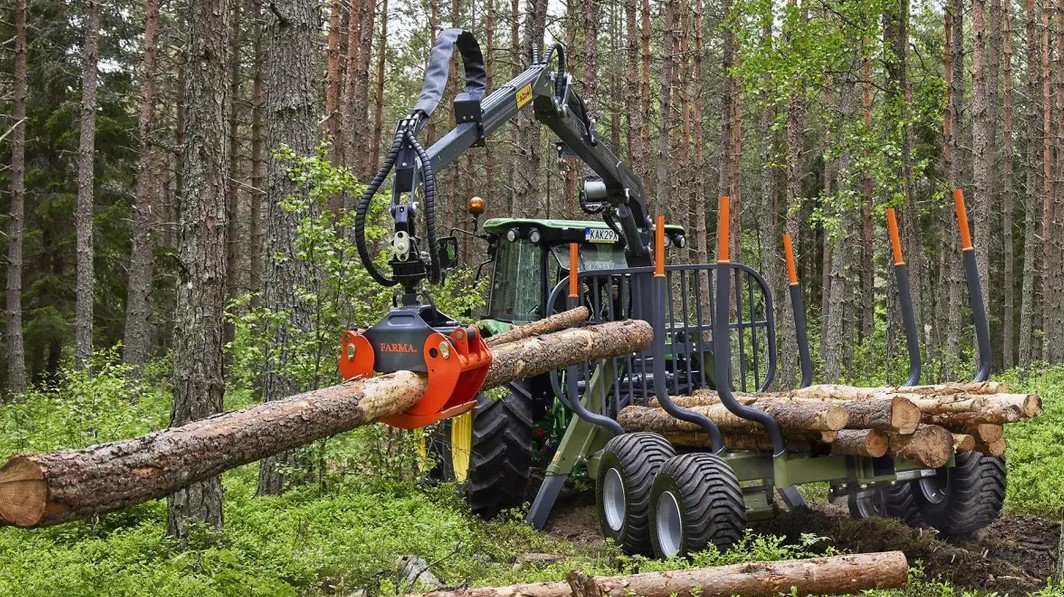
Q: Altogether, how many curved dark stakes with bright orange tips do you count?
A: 6